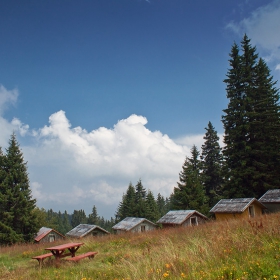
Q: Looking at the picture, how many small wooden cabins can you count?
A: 6